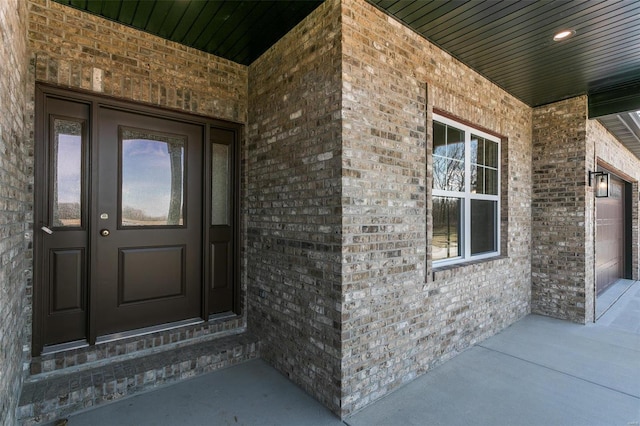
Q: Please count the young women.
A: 0